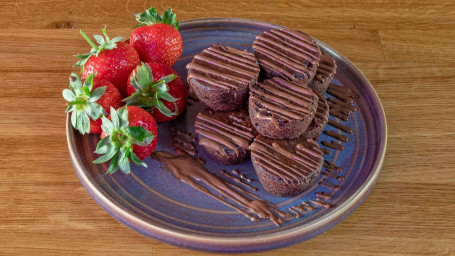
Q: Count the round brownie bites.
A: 7